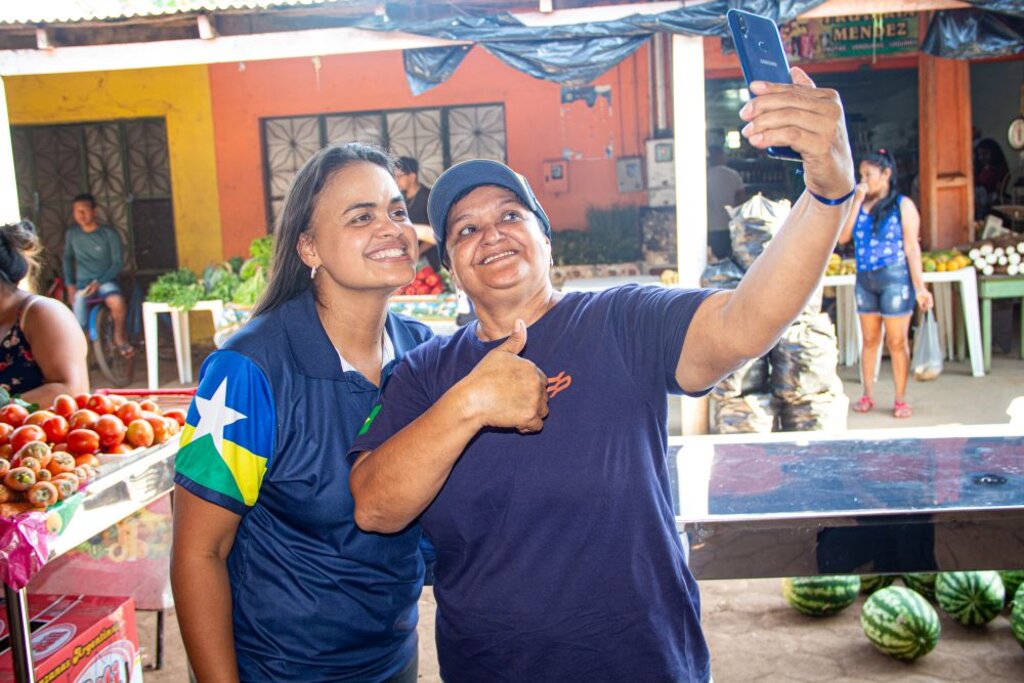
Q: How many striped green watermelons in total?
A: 7